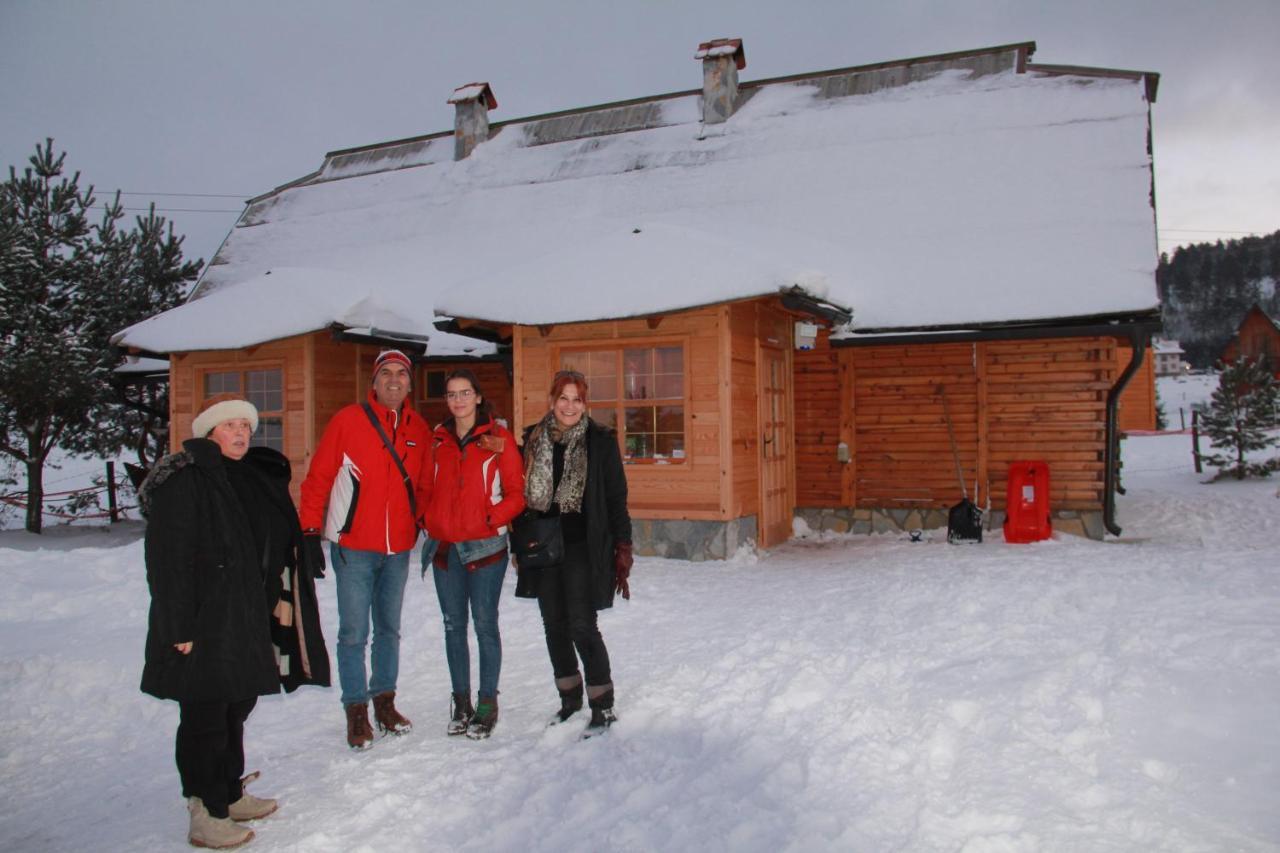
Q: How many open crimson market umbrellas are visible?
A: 0